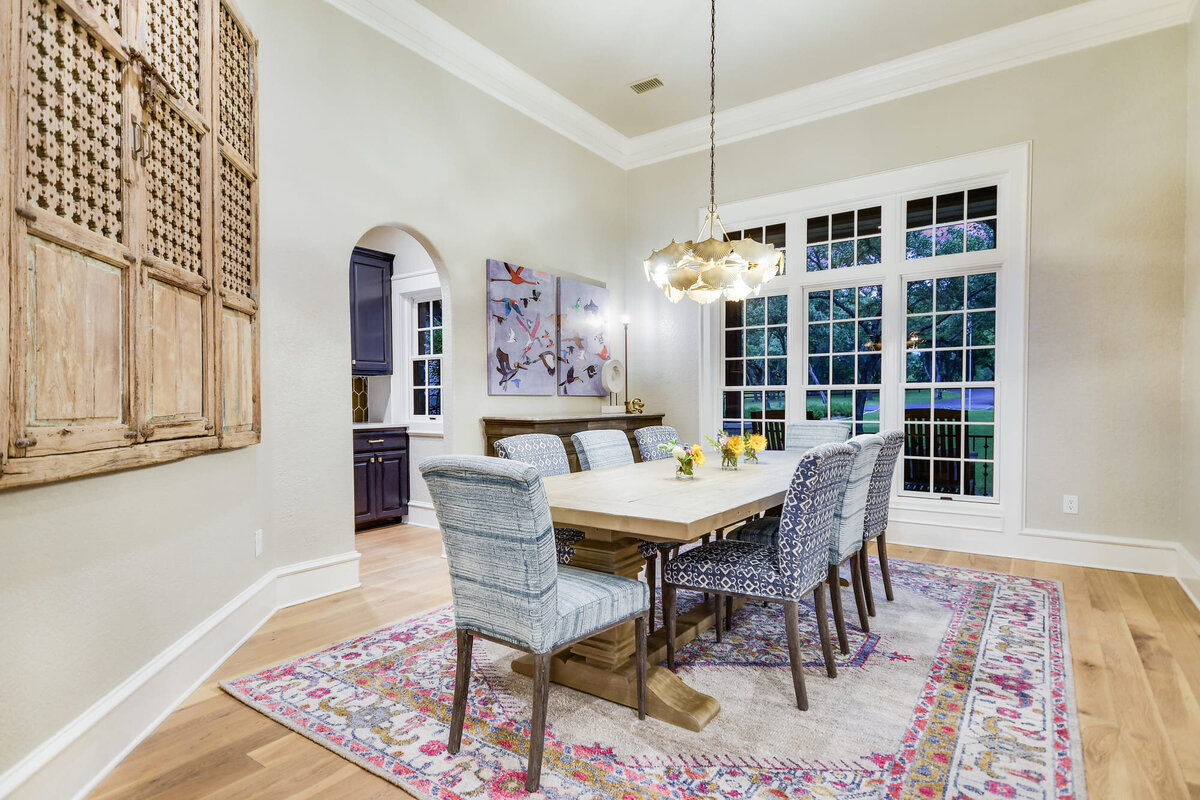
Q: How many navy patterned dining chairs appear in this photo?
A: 4